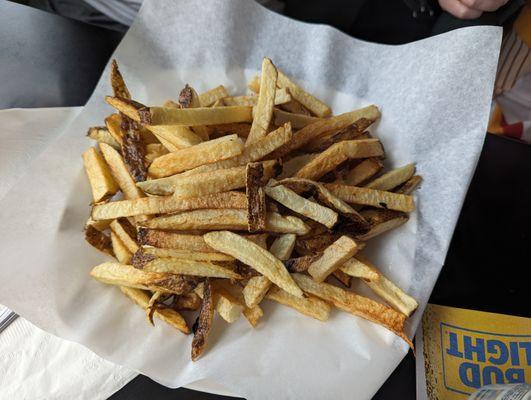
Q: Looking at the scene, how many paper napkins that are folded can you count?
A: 1